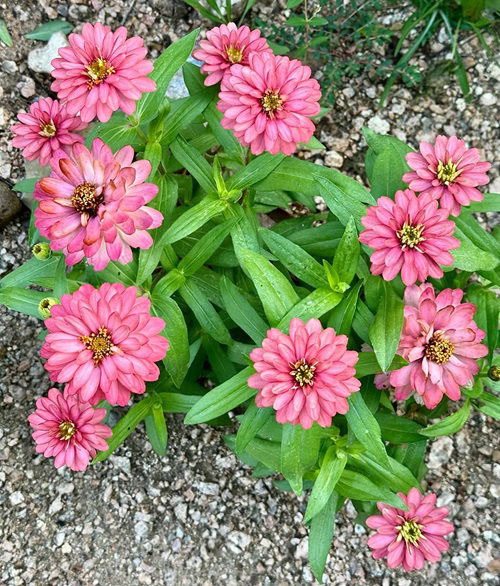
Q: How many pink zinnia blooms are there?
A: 12